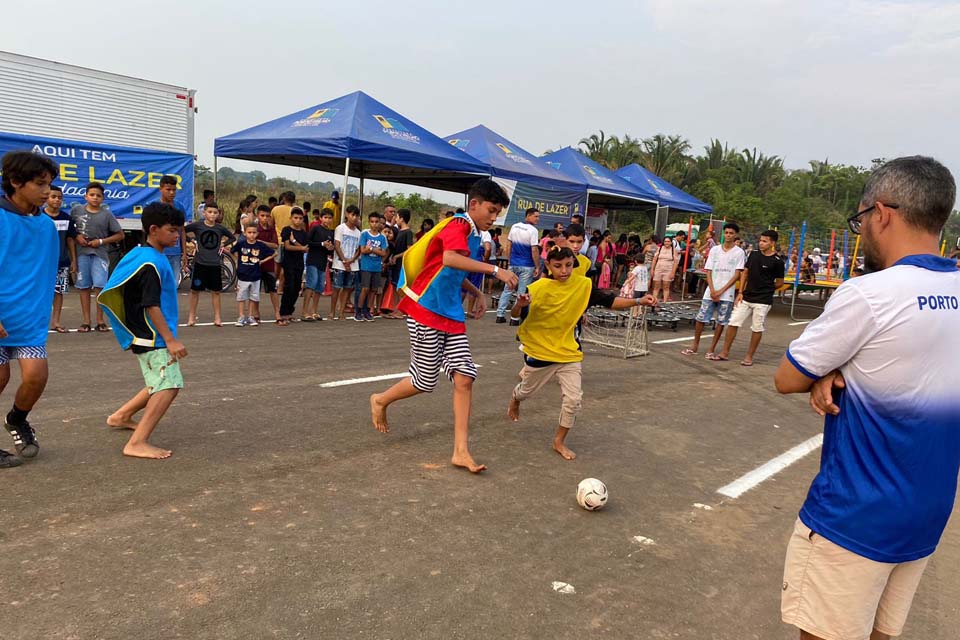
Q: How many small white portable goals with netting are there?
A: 1